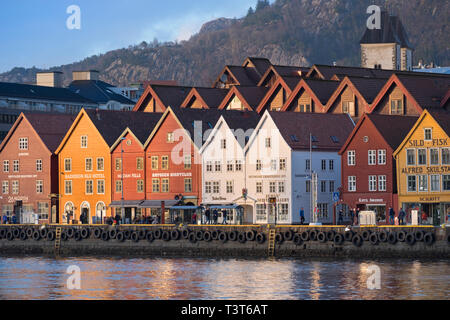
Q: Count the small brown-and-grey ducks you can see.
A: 0